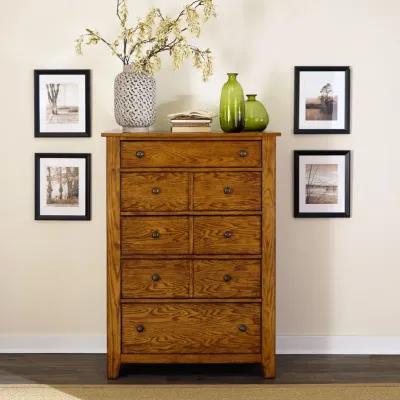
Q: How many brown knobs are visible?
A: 10